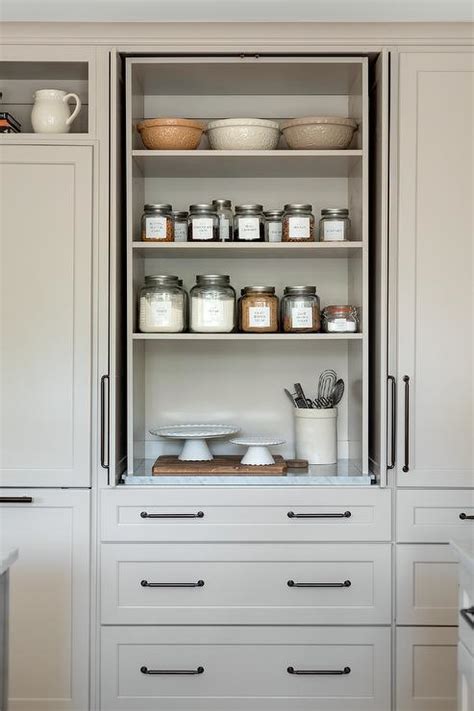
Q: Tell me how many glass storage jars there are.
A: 13